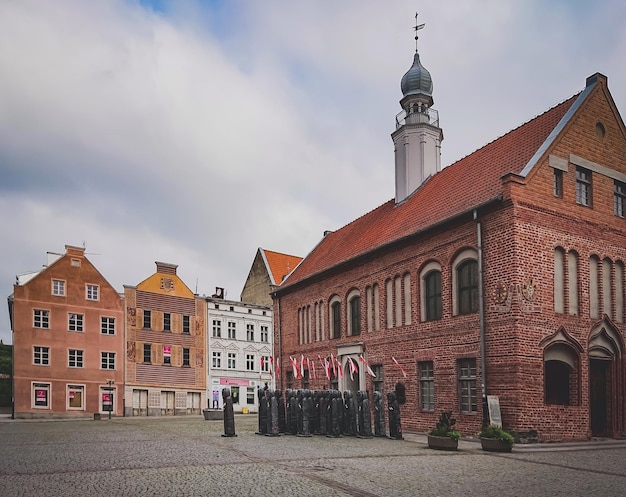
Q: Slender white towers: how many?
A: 1